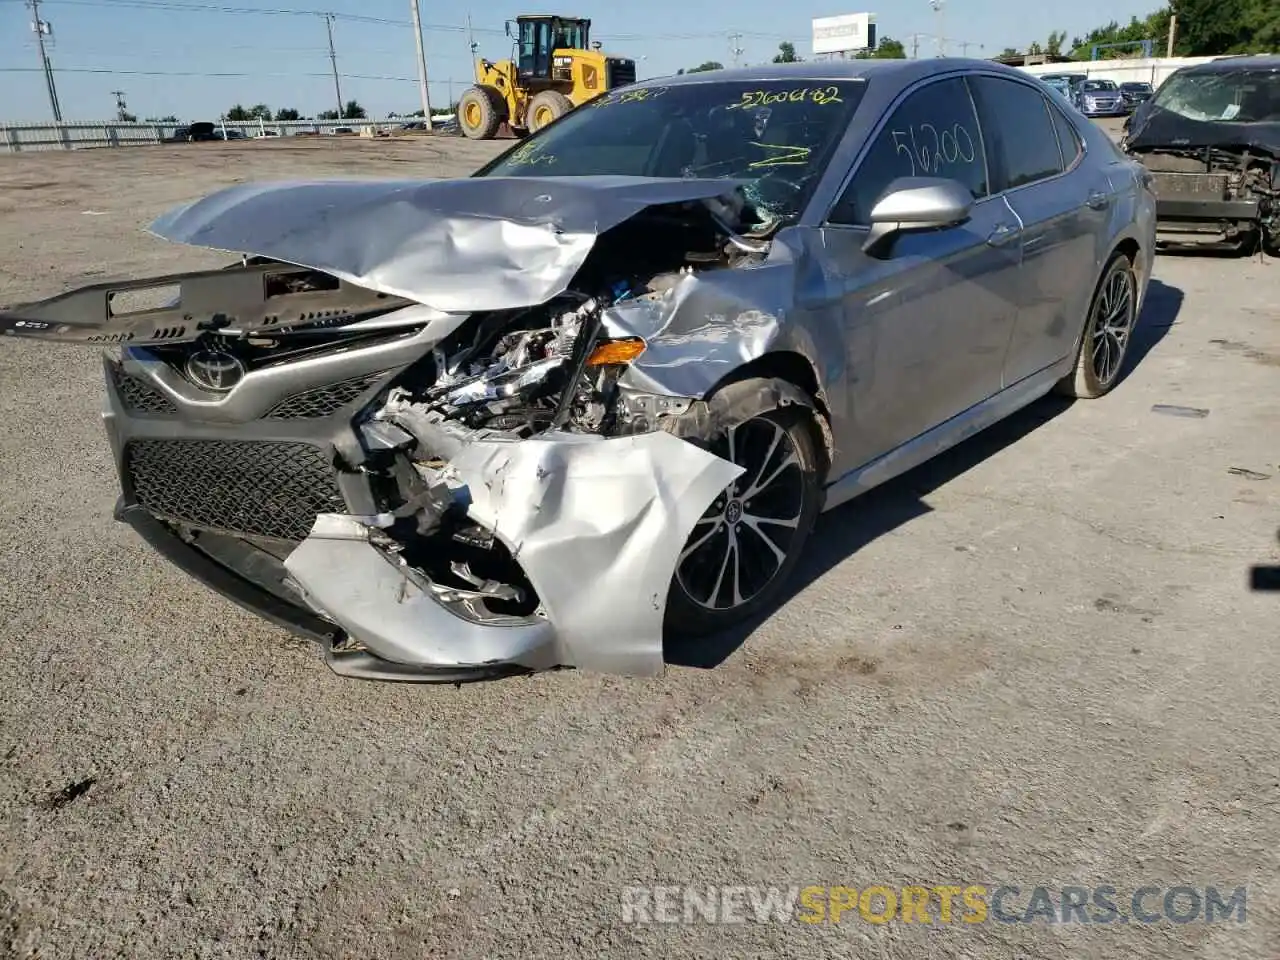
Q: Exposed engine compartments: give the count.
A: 2